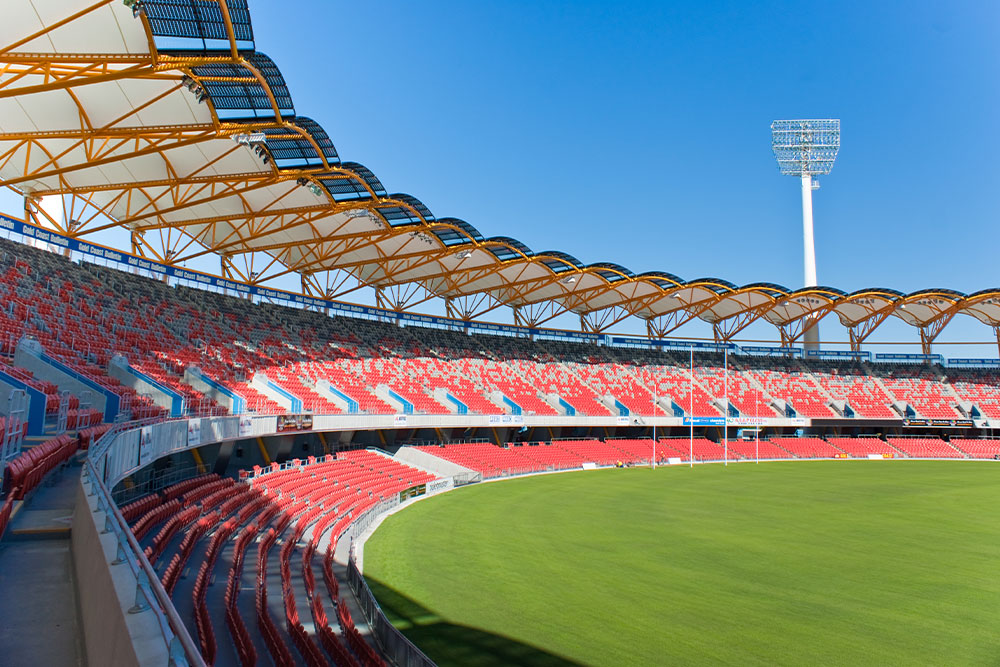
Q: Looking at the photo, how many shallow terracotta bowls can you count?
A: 0